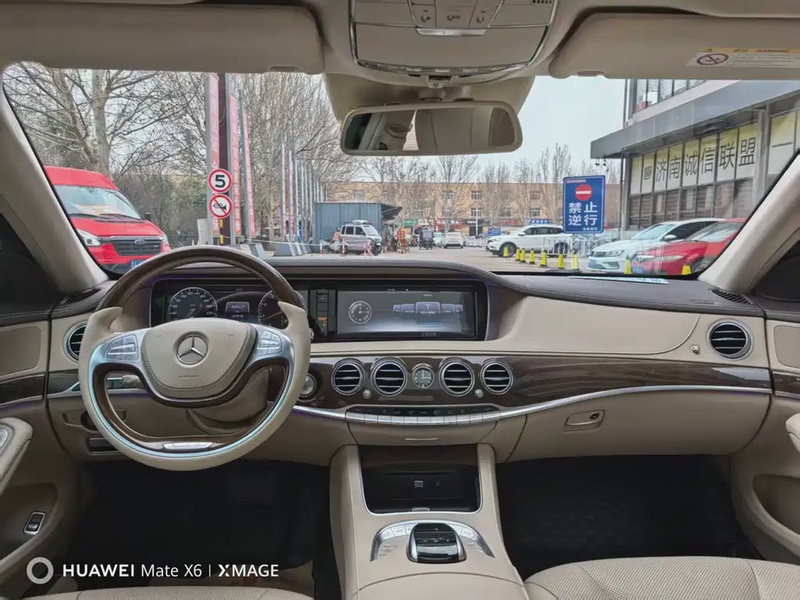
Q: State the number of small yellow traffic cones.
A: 9